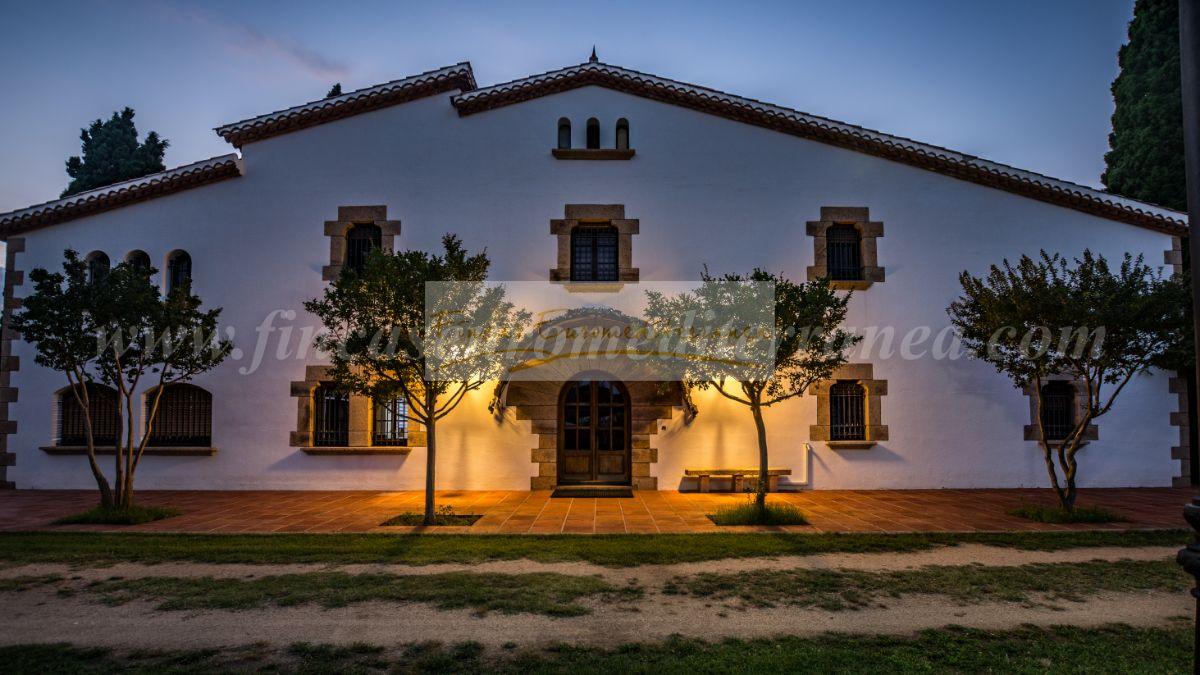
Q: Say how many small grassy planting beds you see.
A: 4